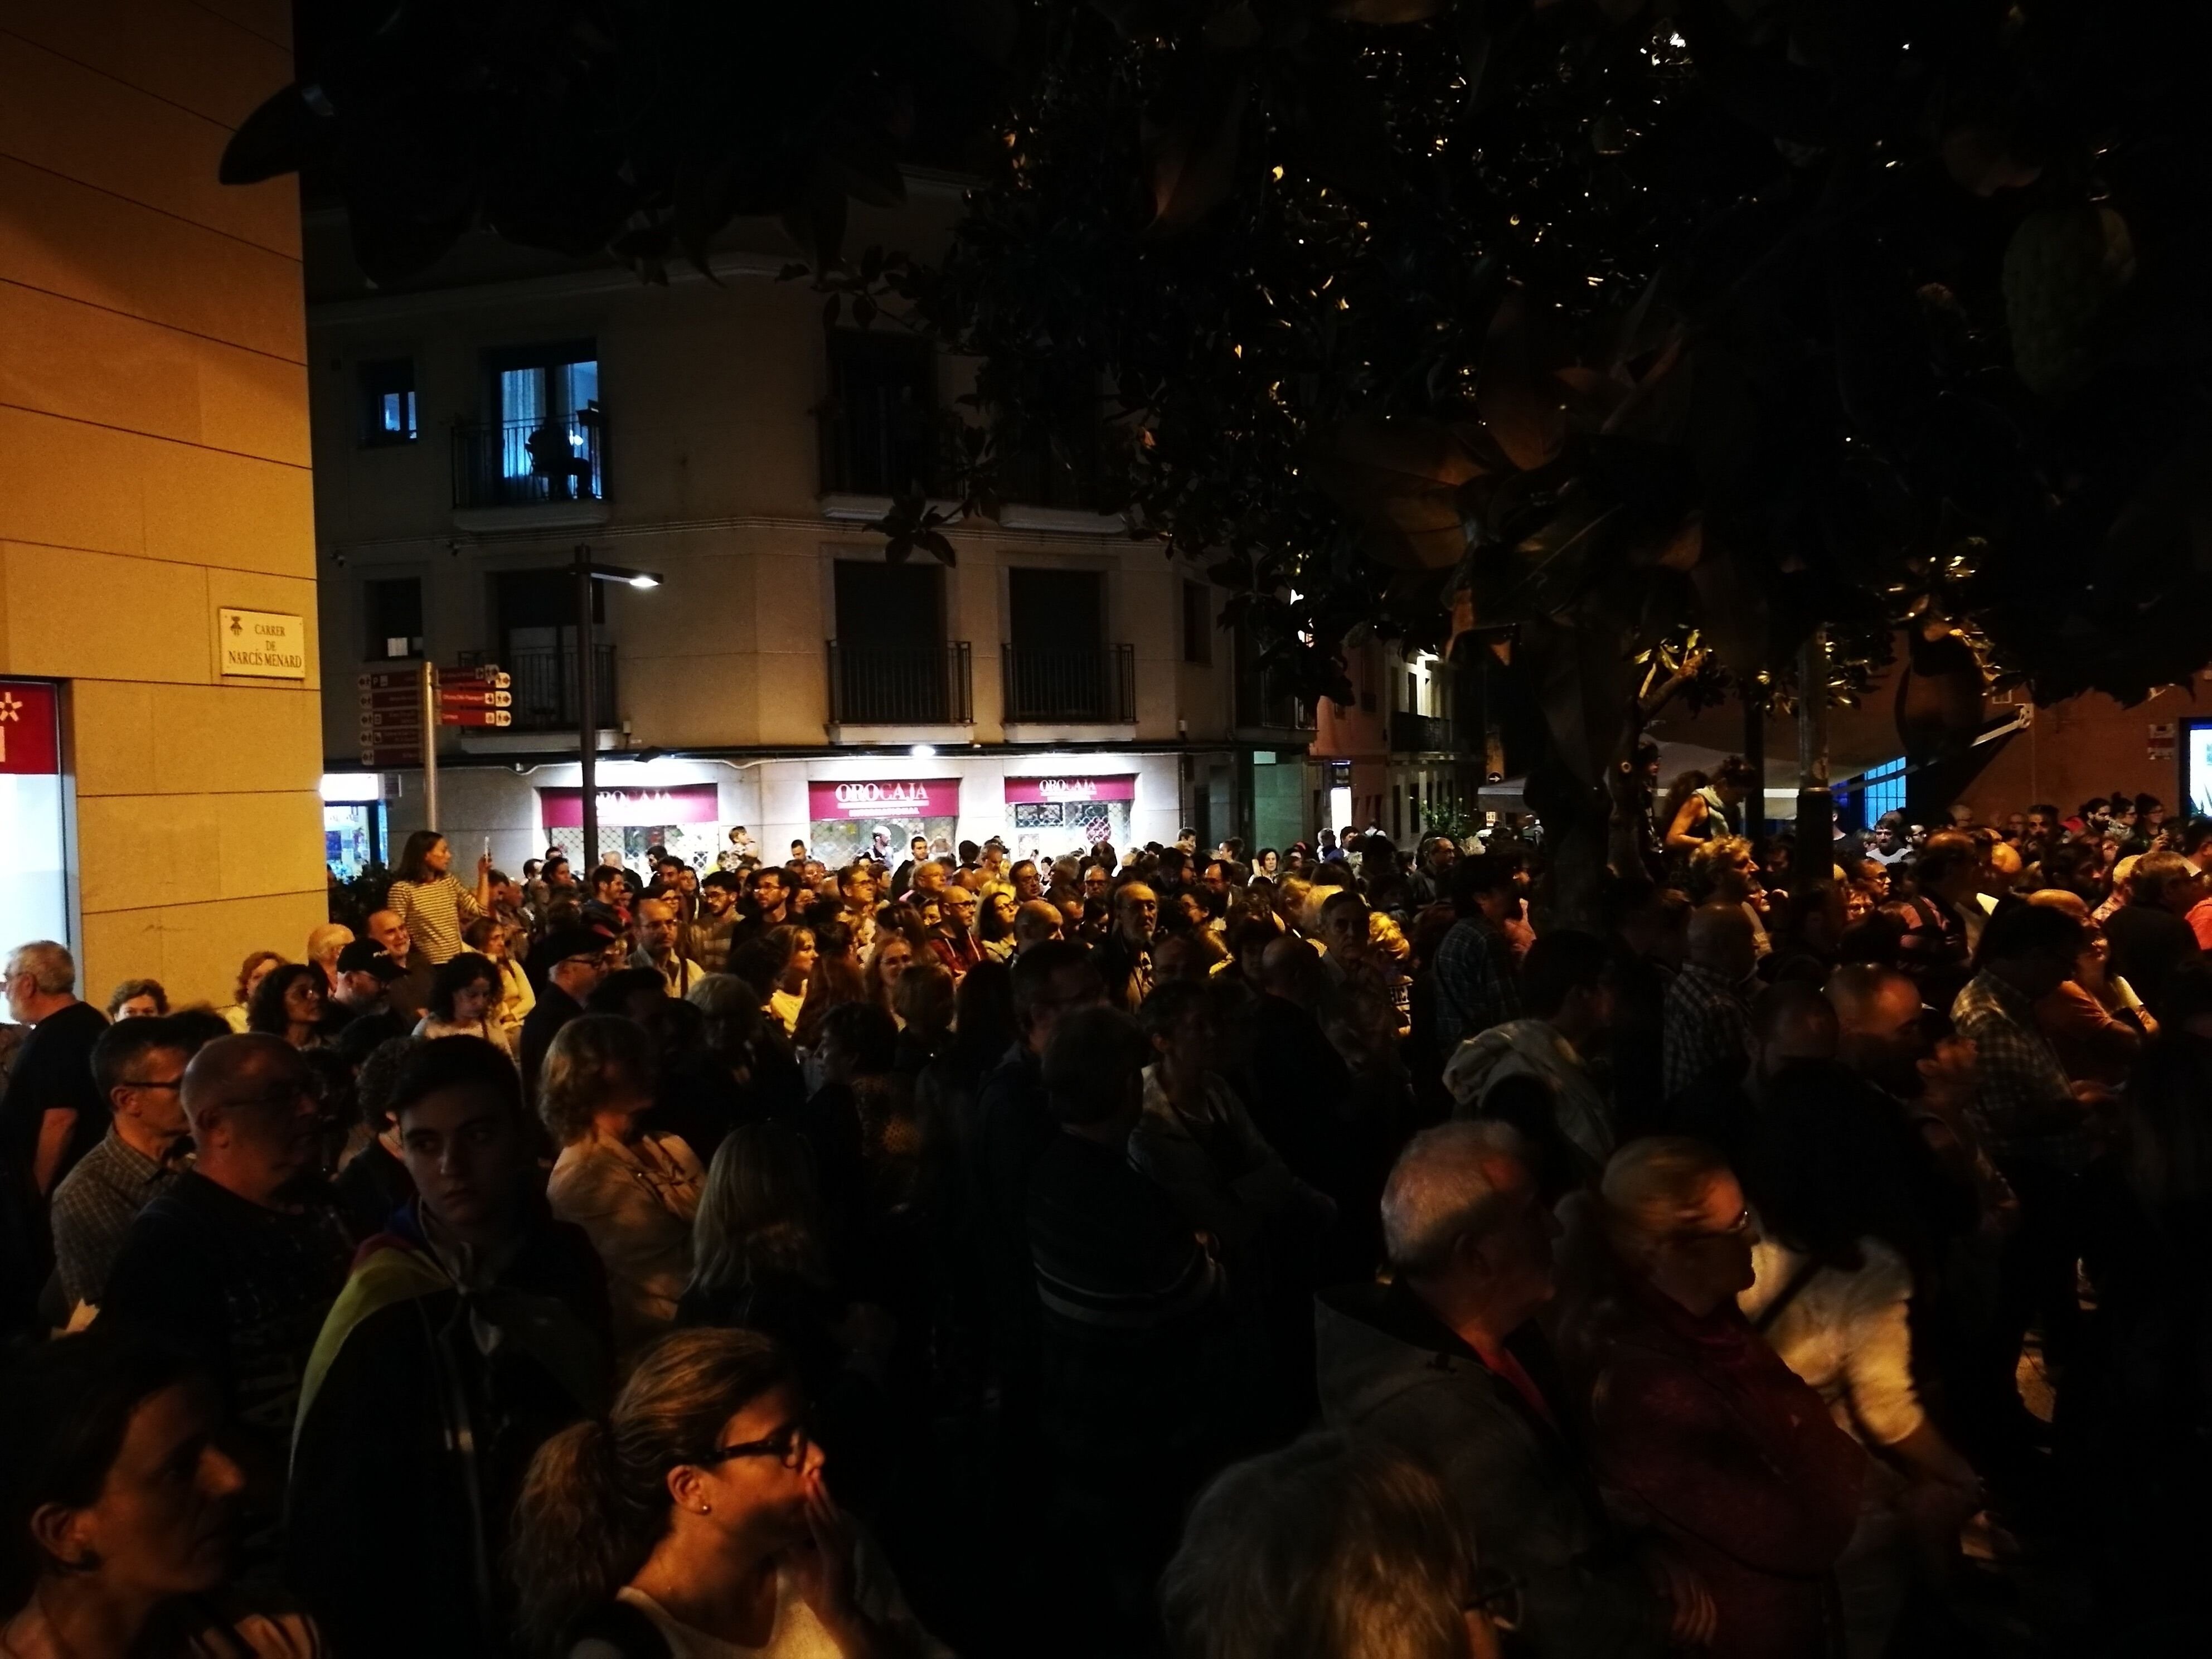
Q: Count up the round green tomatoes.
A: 0